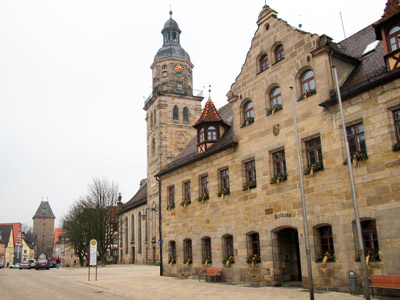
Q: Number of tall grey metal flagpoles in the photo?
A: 2